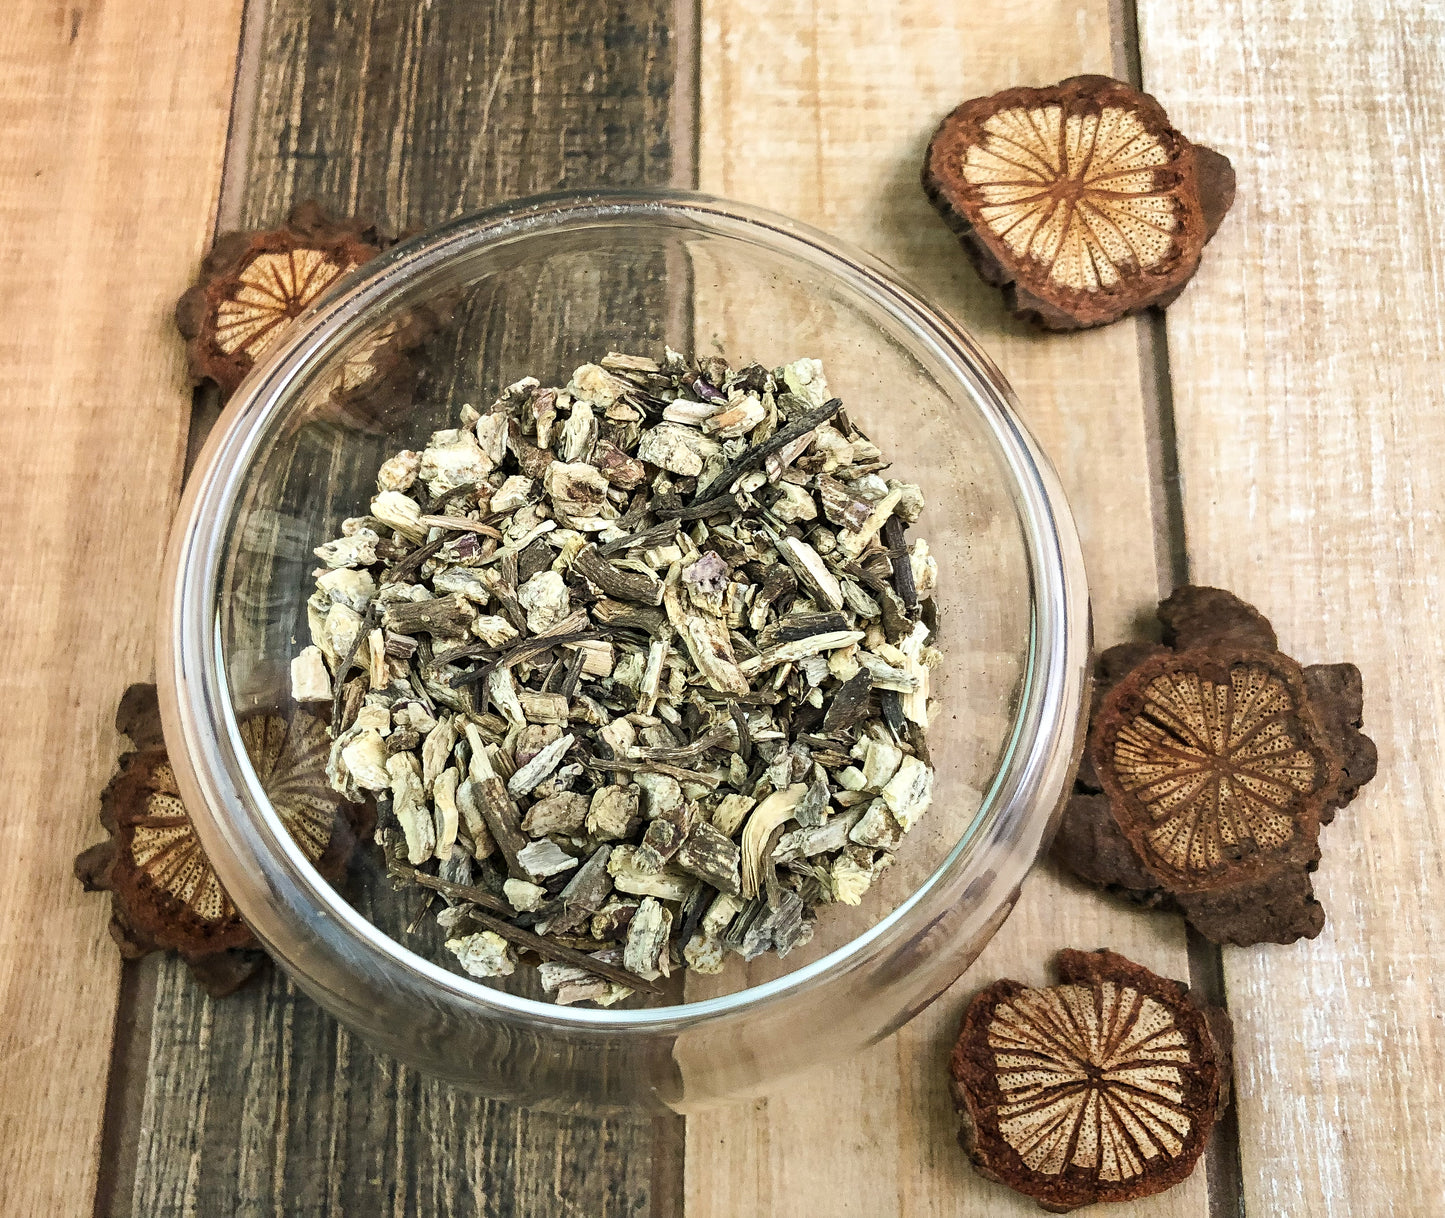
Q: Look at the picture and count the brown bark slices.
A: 5